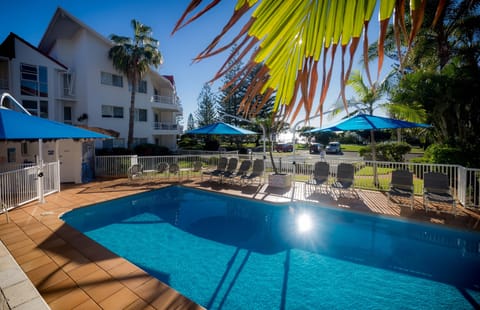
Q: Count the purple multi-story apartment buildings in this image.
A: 0